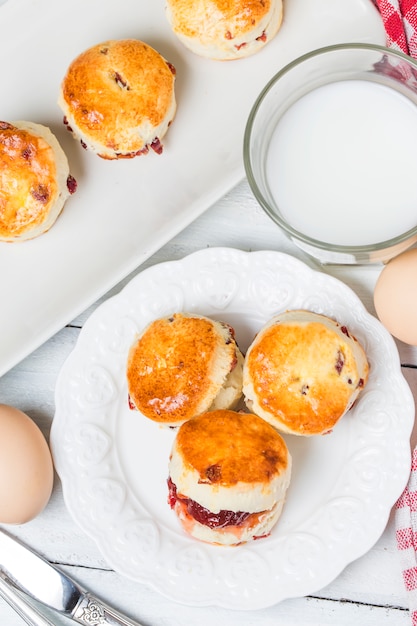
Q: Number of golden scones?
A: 6